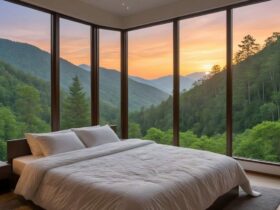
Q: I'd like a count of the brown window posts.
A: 5